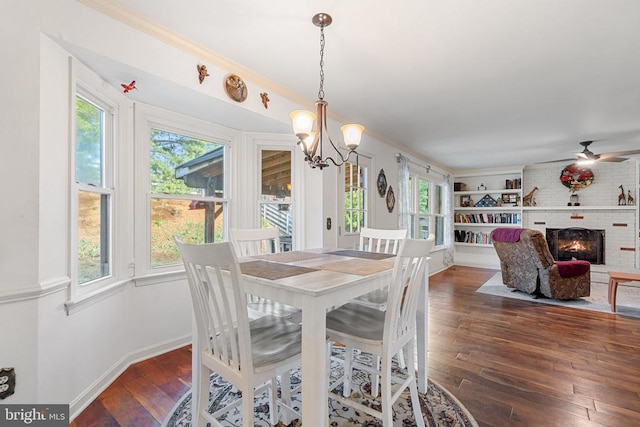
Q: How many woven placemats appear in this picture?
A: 4